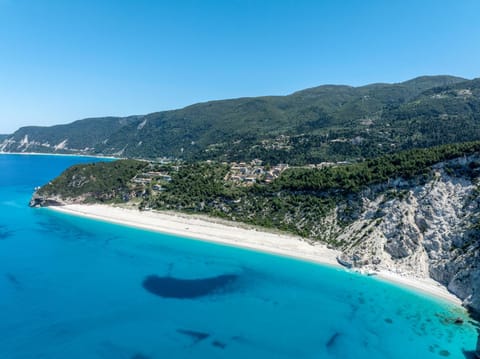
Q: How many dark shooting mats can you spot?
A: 0